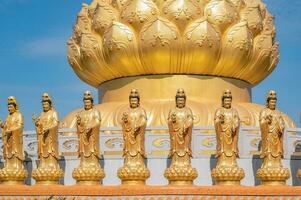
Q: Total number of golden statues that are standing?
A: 7